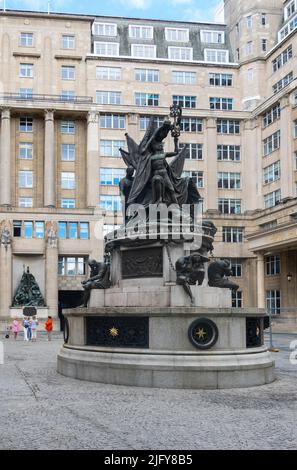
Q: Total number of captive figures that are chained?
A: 3